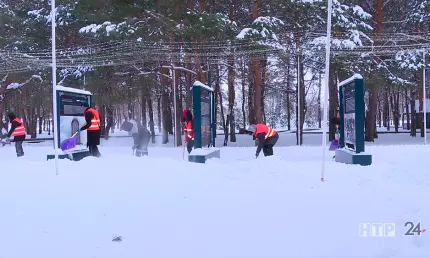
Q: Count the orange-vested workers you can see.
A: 4